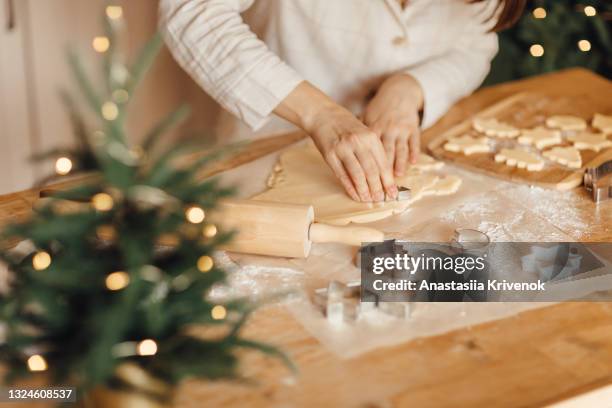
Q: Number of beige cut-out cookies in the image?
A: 8